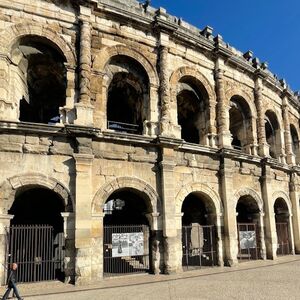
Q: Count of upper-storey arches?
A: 6